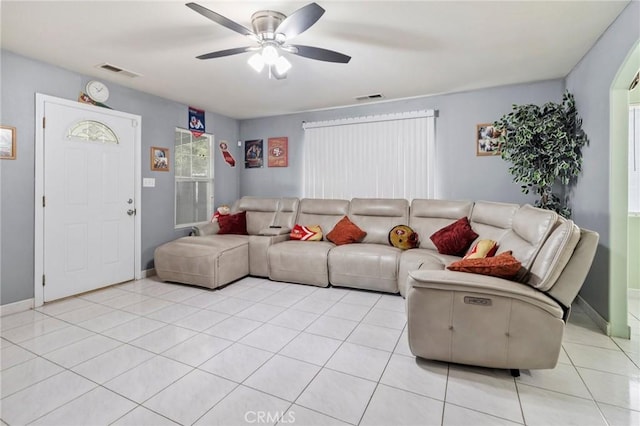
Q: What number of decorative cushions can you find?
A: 7